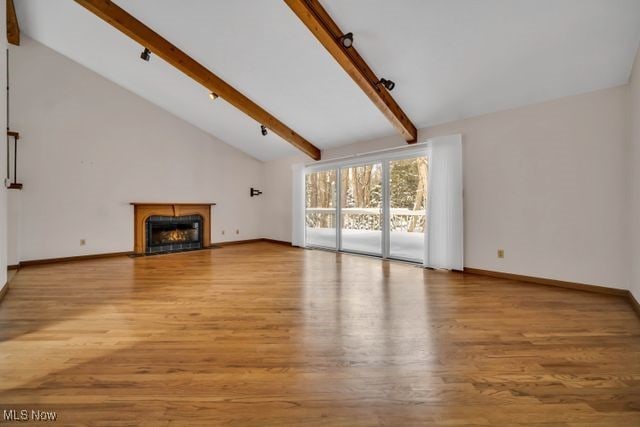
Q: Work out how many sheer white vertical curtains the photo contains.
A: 2